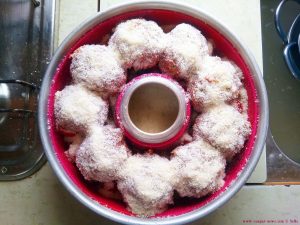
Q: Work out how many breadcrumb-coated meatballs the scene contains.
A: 9